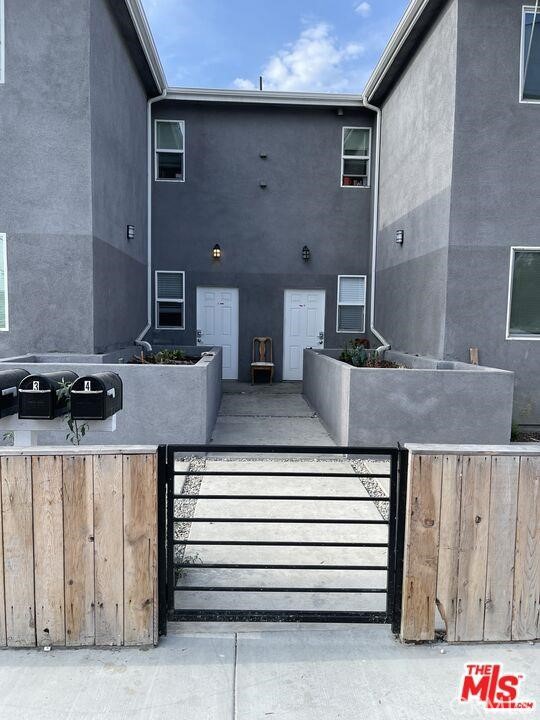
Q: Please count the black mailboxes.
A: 3